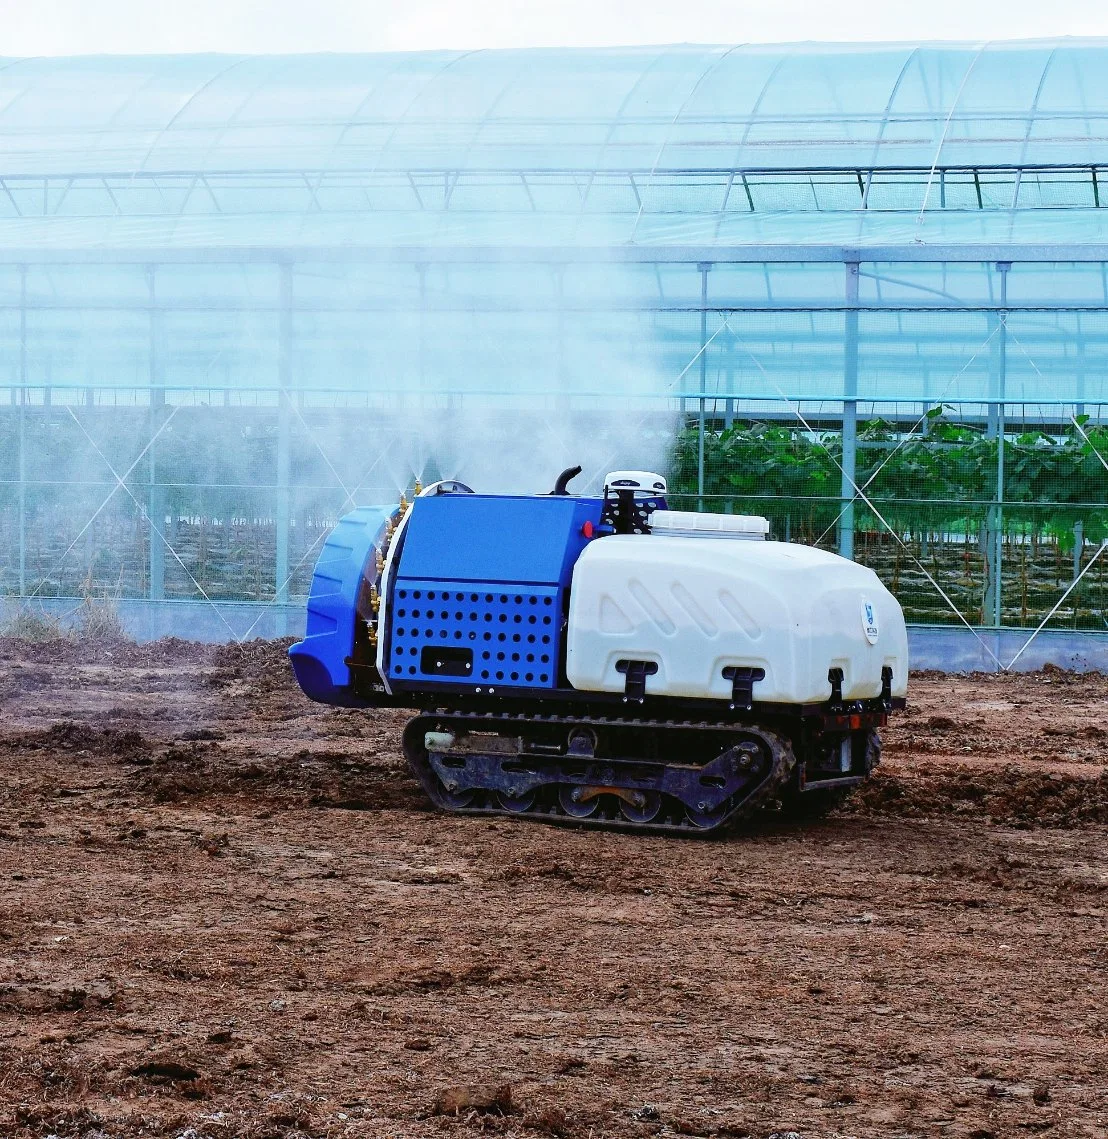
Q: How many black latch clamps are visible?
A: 4